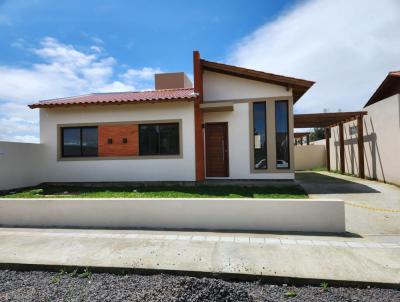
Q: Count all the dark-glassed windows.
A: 4